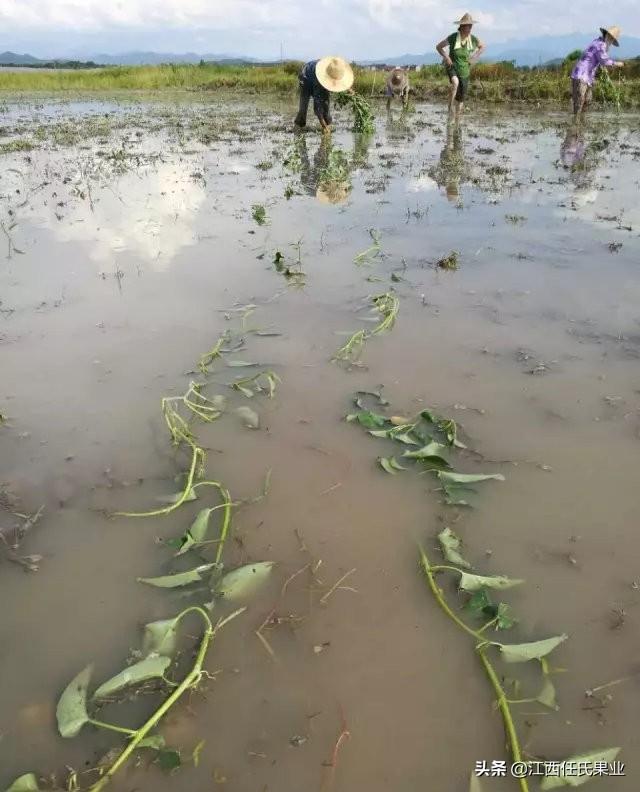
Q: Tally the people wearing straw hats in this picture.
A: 3